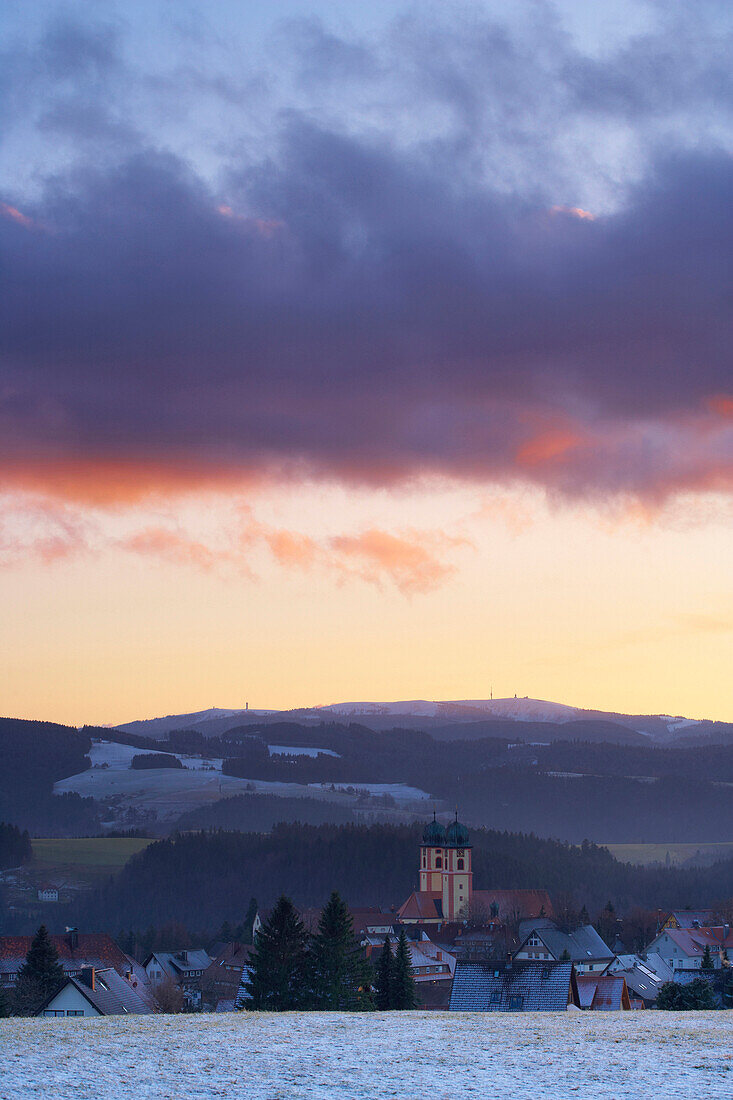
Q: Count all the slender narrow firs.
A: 2